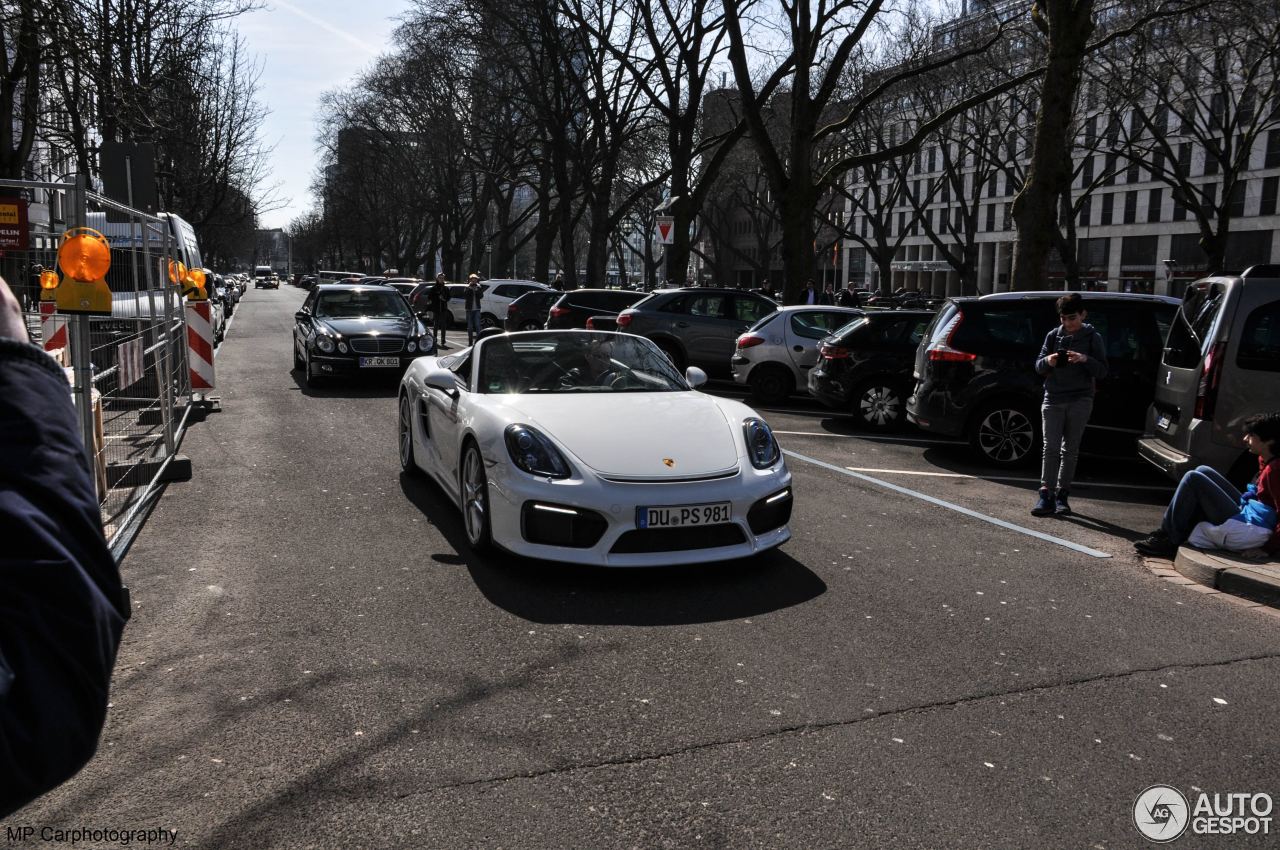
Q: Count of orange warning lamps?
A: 4